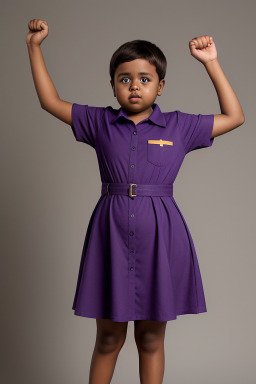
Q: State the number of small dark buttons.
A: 7